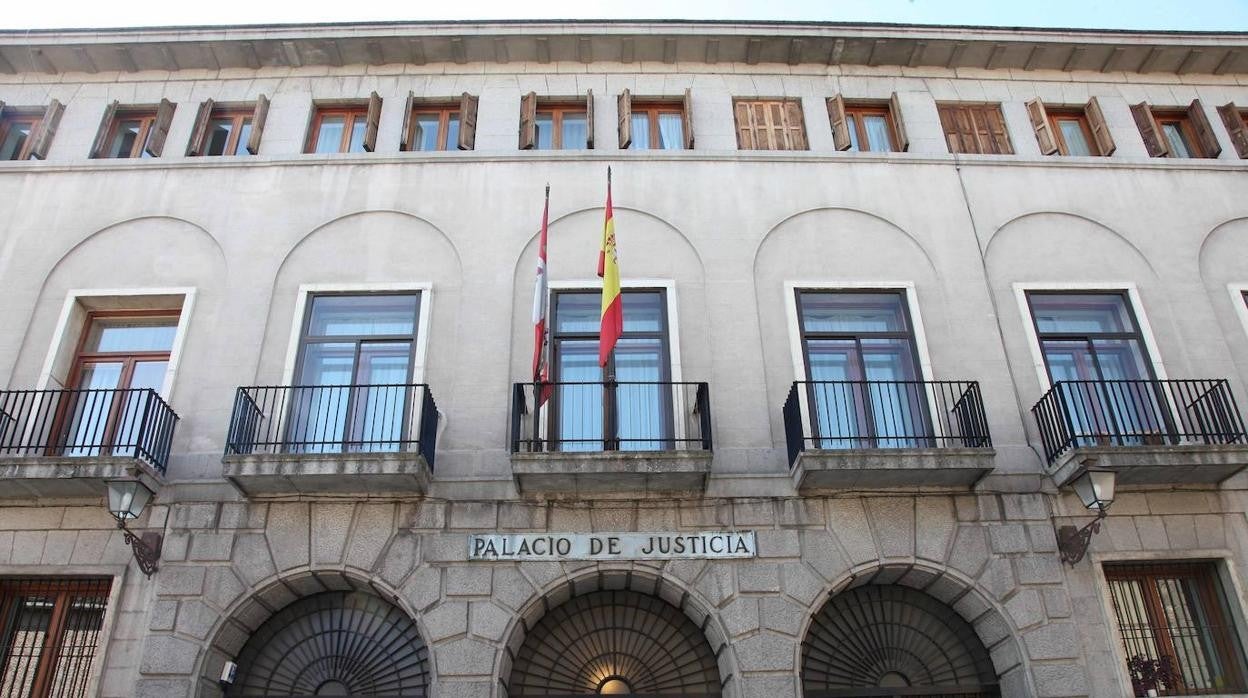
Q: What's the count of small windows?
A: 13